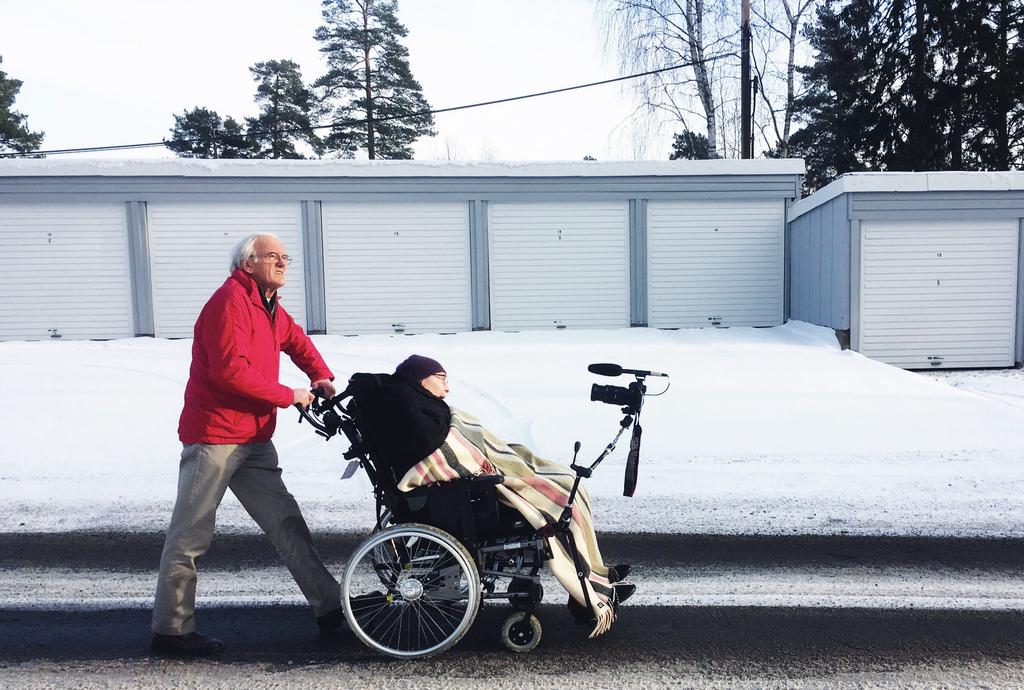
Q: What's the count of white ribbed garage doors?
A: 6